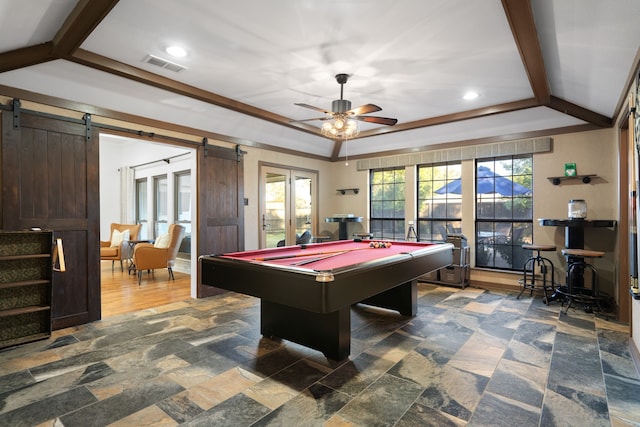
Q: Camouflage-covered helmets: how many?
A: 0